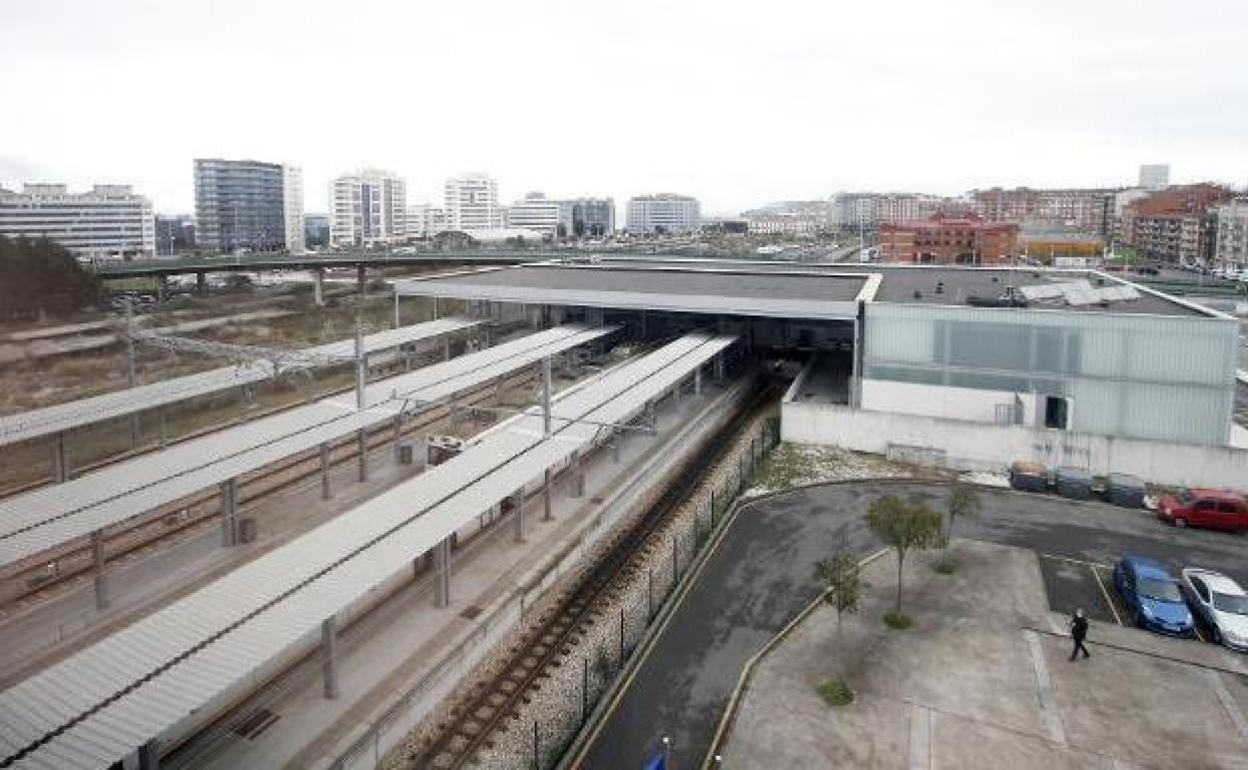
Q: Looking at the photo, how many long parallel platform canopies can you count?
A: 3